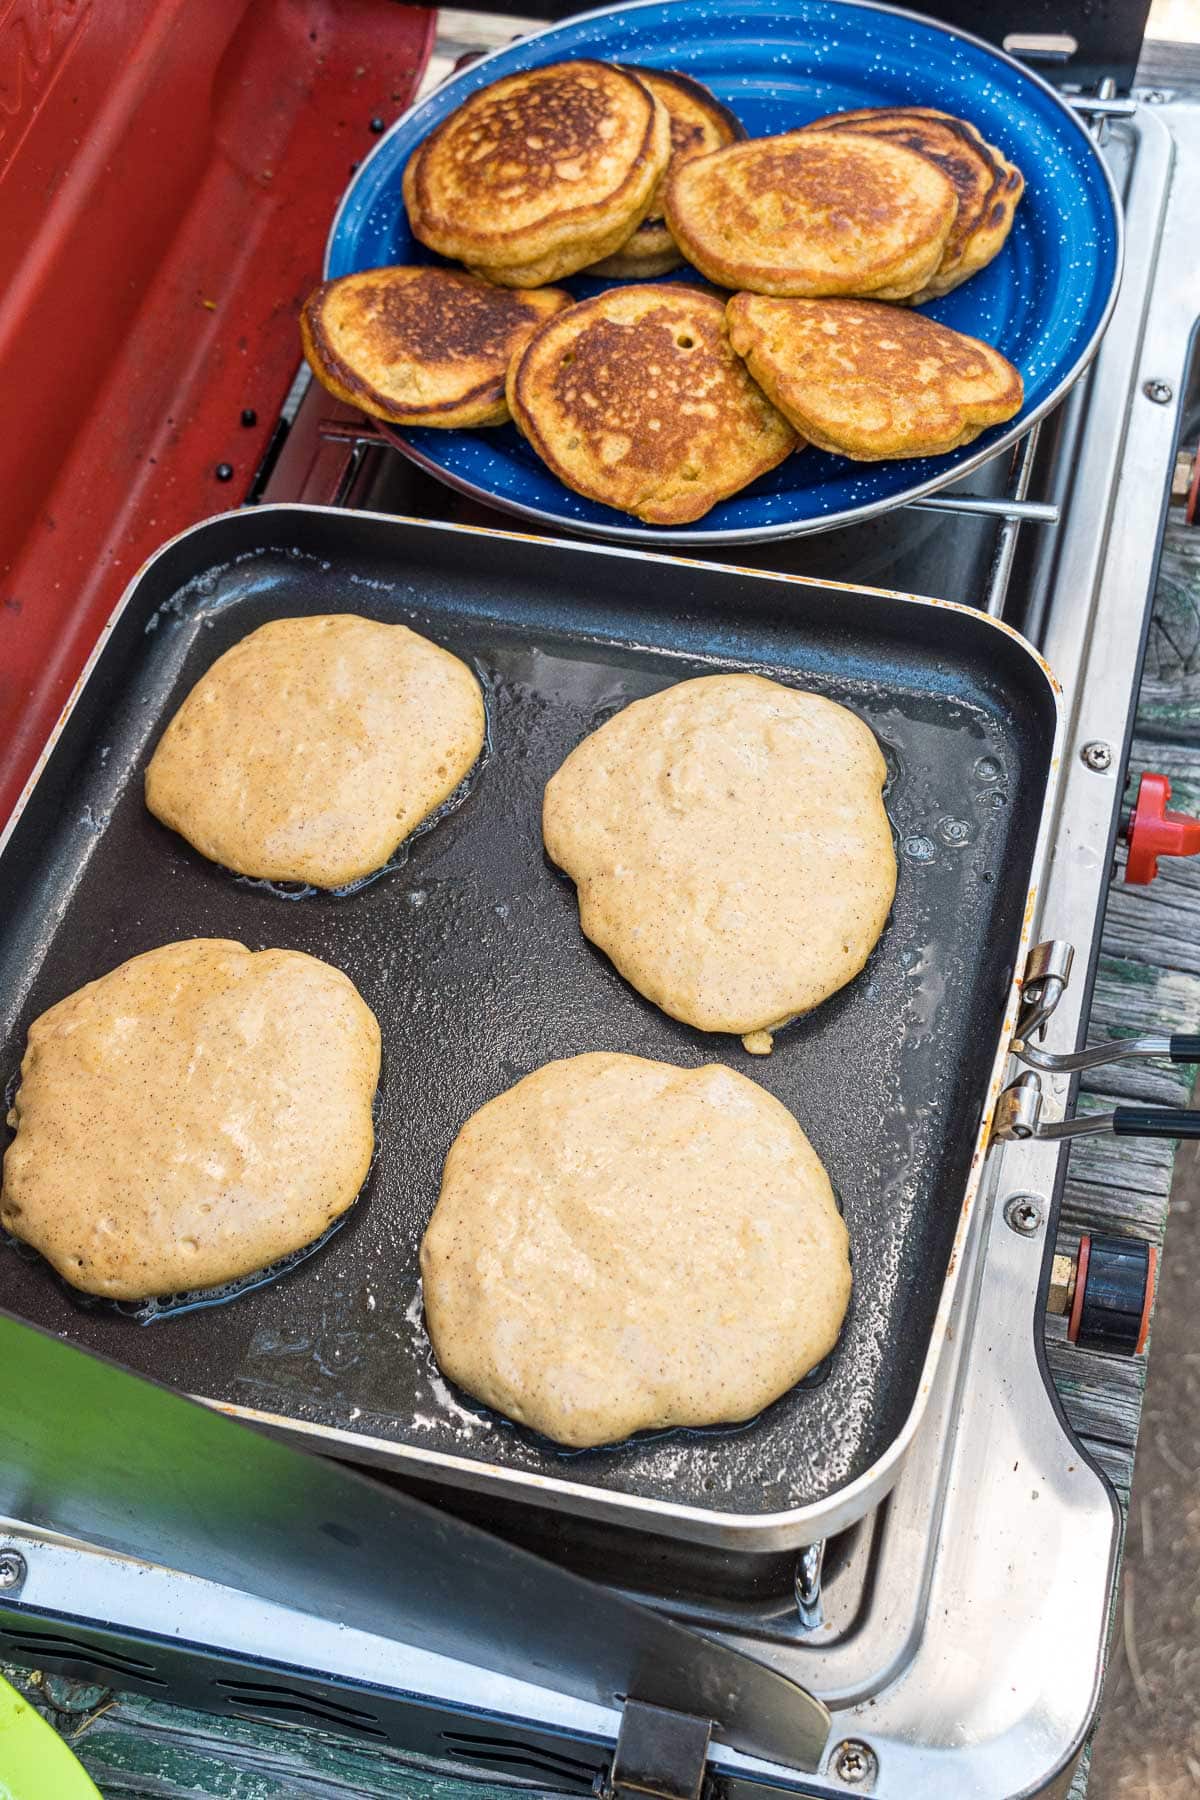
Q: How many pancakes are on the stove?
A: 4